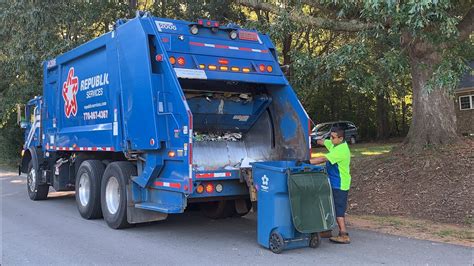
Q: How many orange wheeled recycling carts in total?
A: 0